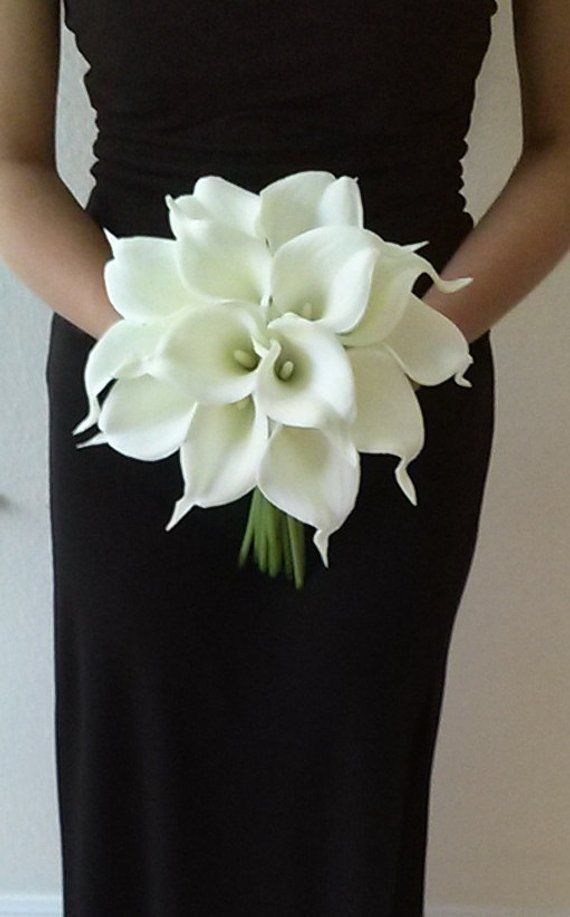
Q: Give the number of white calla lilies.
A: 14